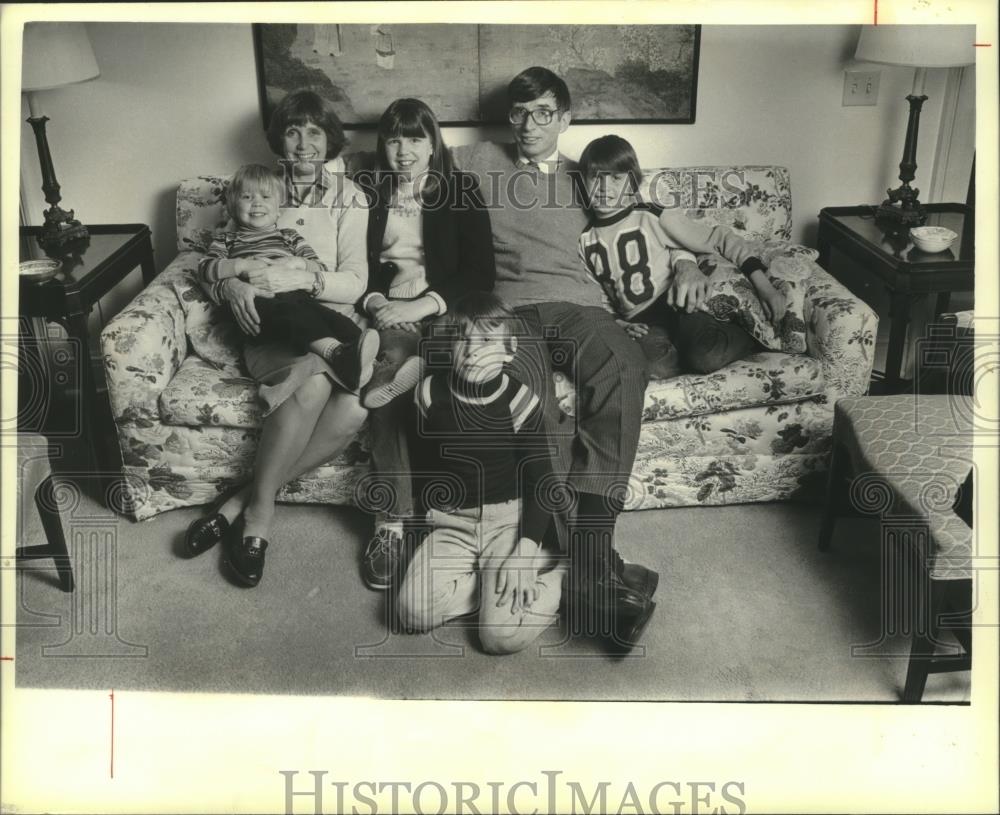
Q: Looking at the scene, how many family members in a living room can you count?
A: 6